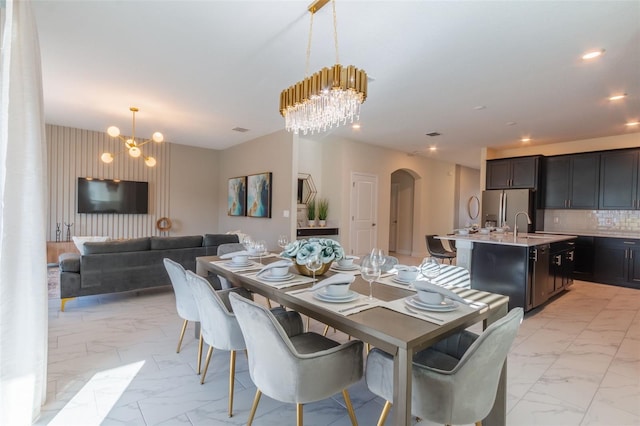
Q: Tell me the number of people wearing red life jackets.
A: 0